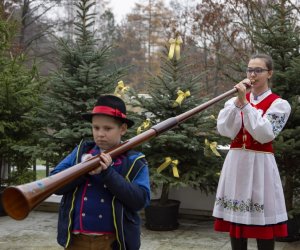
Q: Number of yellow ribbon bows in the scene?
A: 6